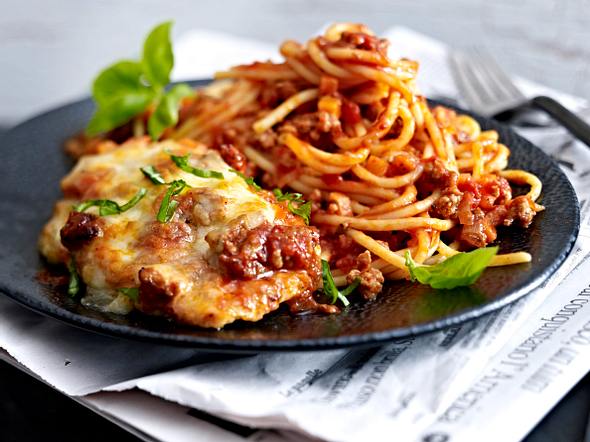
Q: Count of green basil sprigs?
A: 2